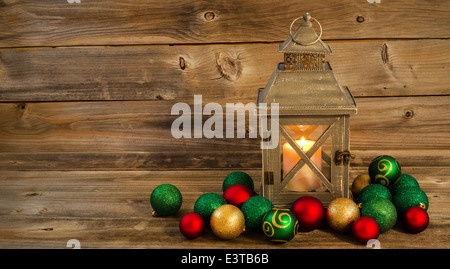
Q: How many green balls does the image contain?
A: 10